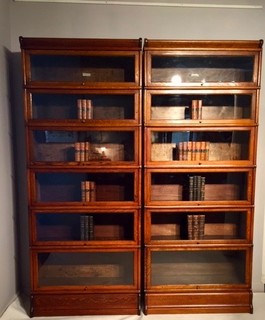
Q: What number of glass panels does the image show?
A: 12